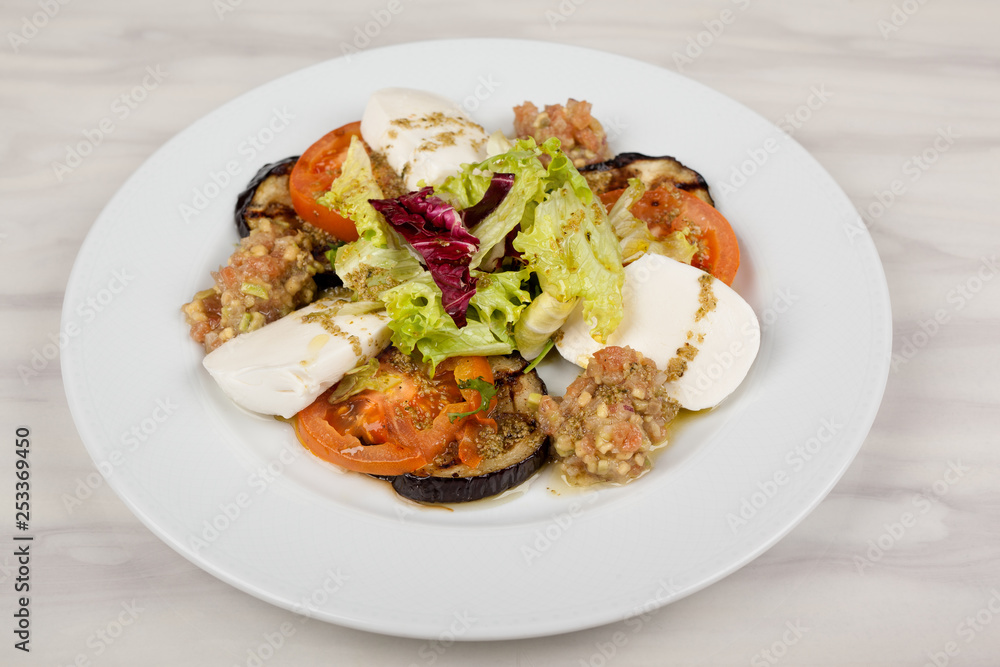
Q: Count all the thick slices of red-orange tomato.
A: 3